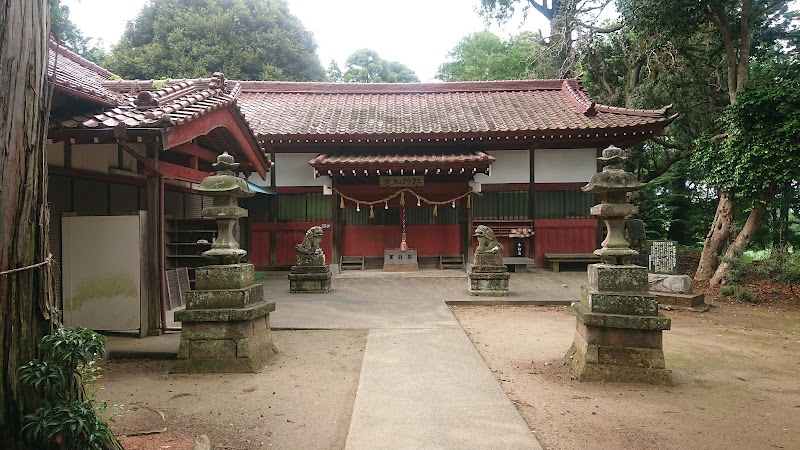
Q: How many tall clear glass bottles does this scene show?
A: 0